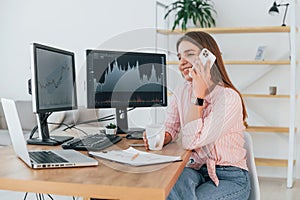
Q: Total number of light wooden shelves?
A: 5